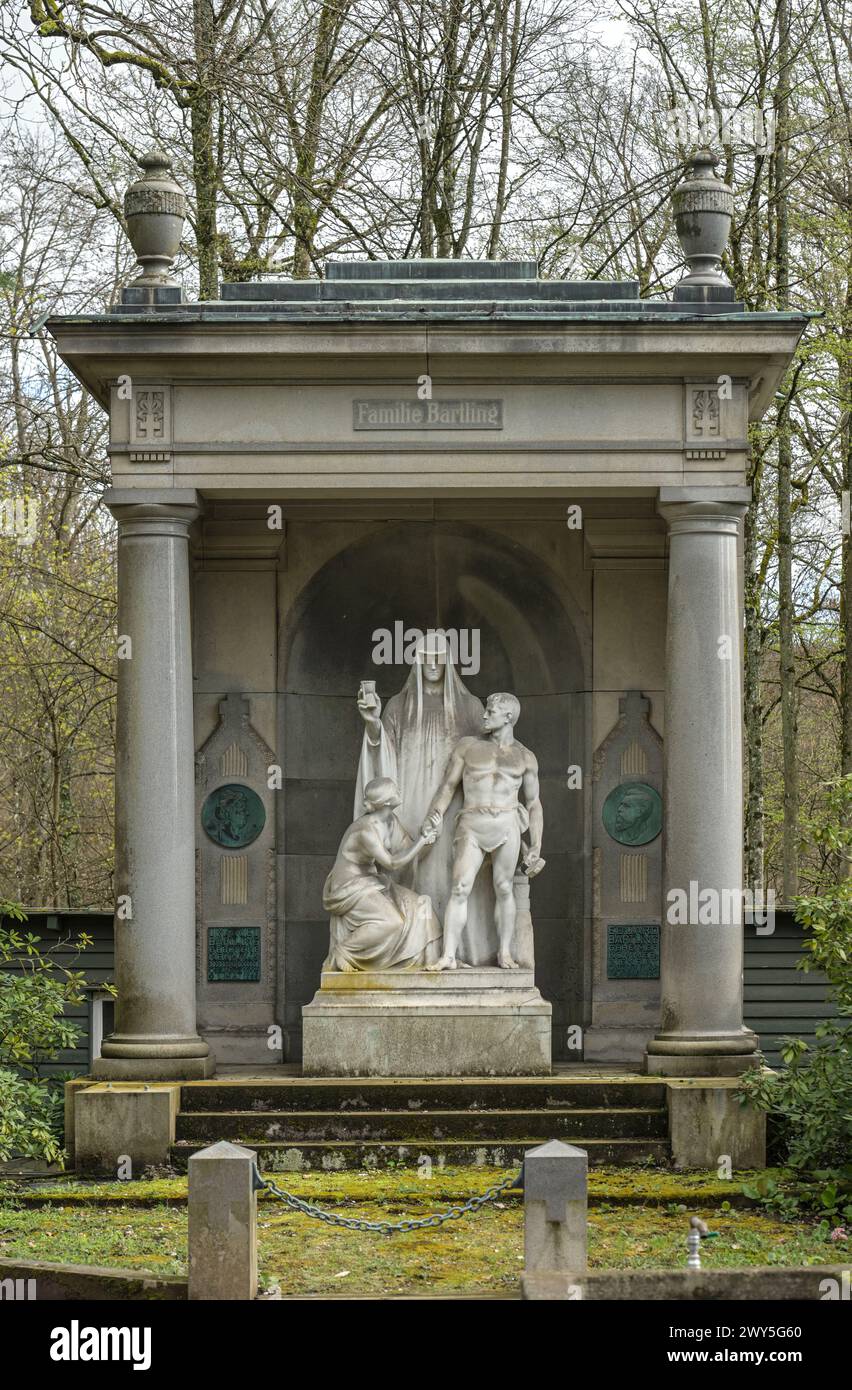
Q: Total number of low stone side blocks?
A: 2